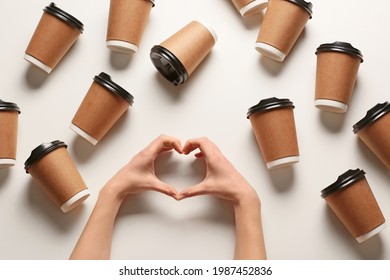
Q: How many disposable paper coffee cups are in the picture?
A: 12